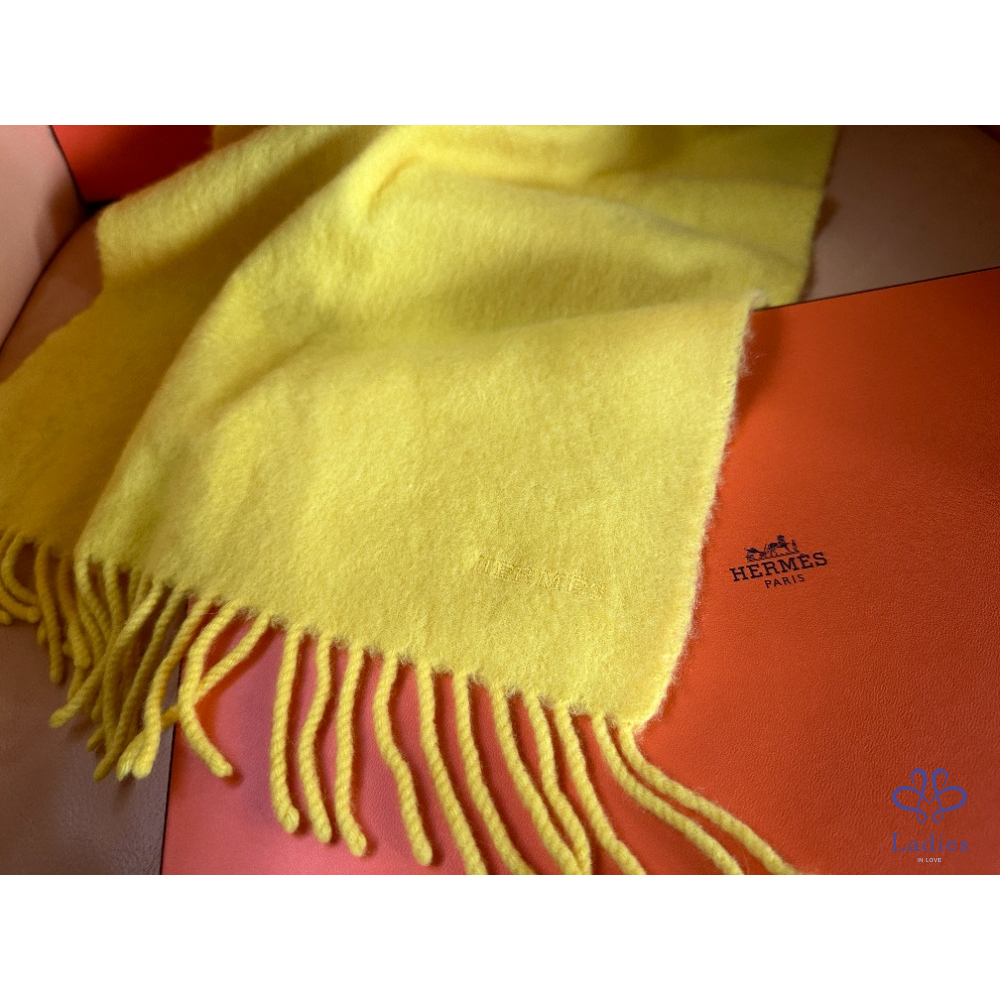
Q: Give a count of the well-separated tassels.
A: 11